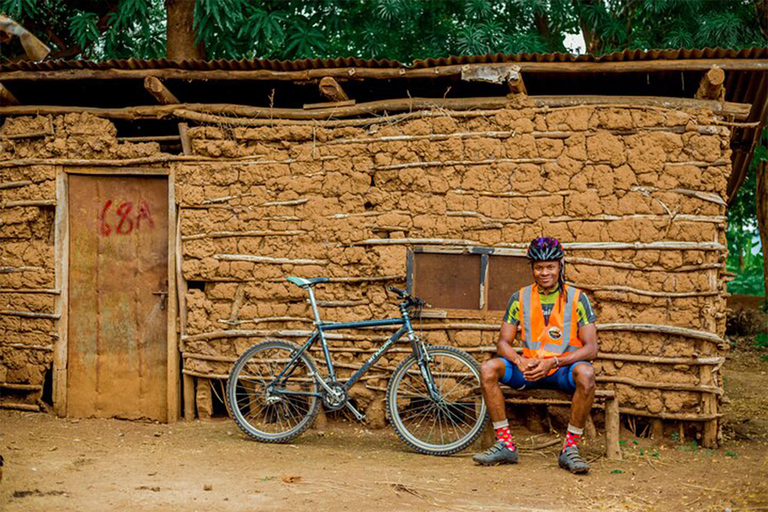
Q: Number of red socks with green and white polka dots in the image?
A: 2